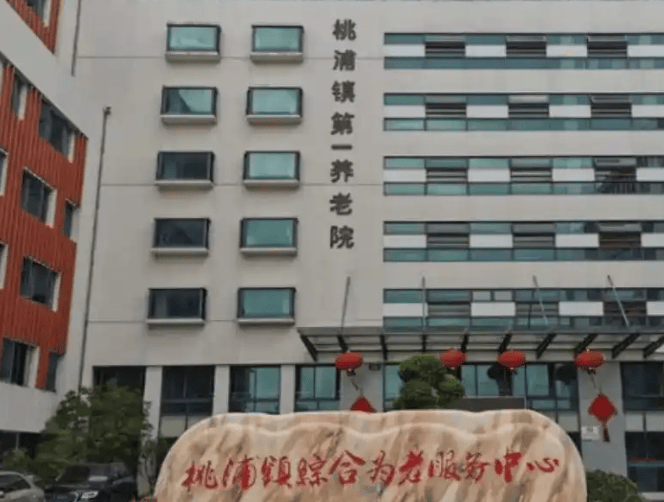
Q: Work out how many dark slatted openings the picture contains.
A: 15